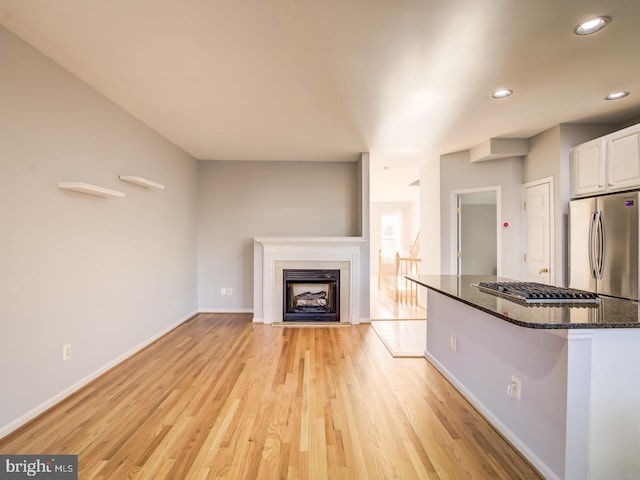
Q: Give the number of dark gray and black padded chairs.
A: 0